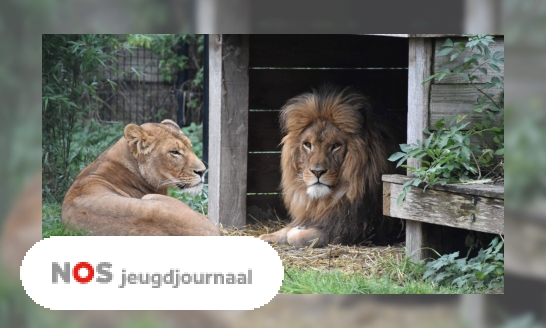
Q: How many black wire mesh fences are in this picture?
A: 1